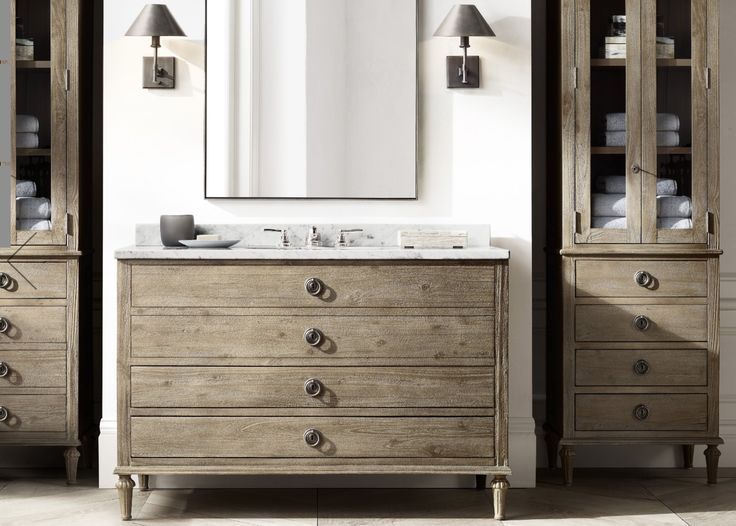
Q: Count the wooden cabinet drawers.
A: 12